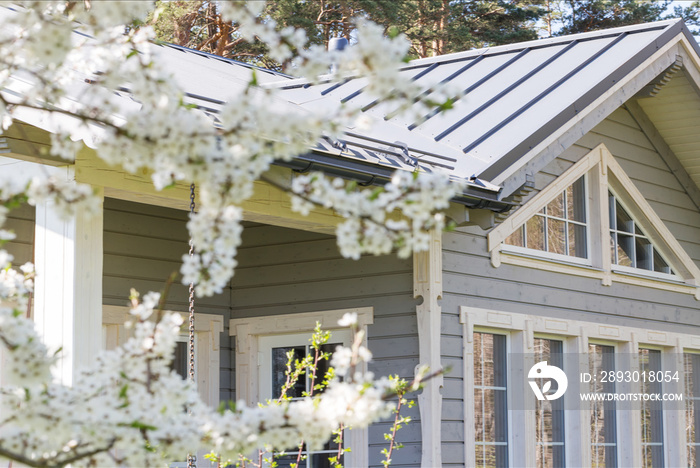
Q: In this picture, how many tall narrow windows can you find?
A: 5